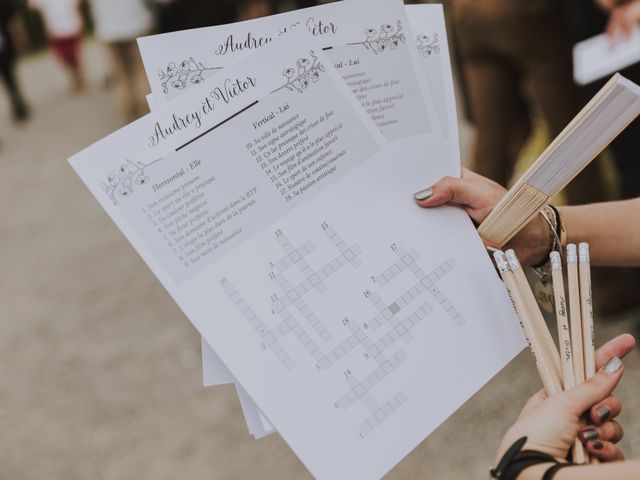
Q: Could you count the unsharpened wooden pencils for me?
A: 5